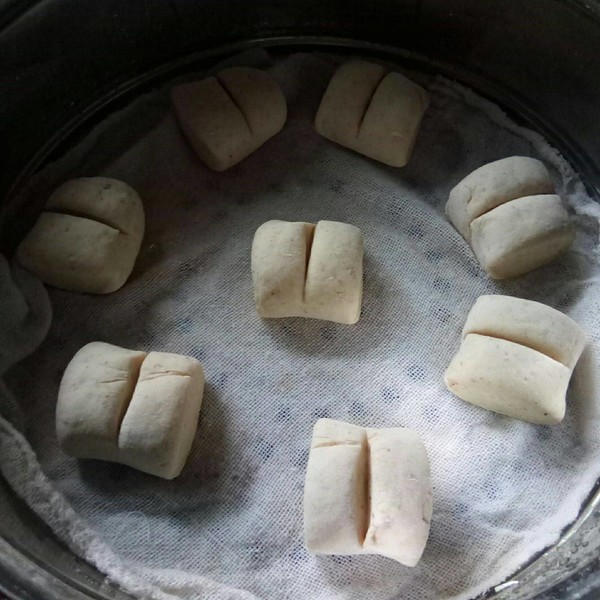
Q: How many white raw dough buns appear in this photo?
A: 8